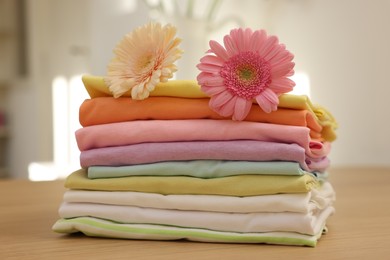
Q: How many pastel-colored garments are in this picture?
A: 9